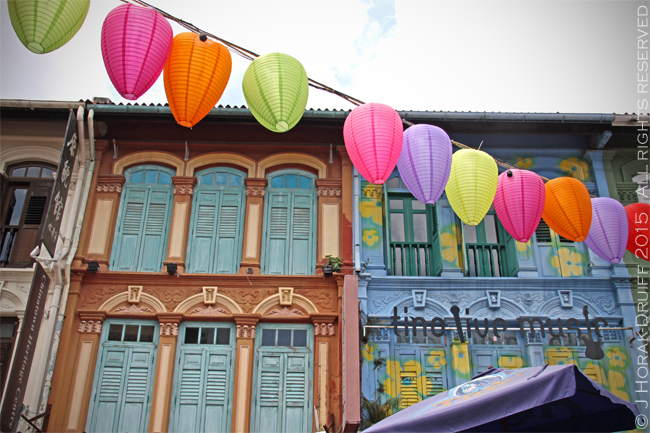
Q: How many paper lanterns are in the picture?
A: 11